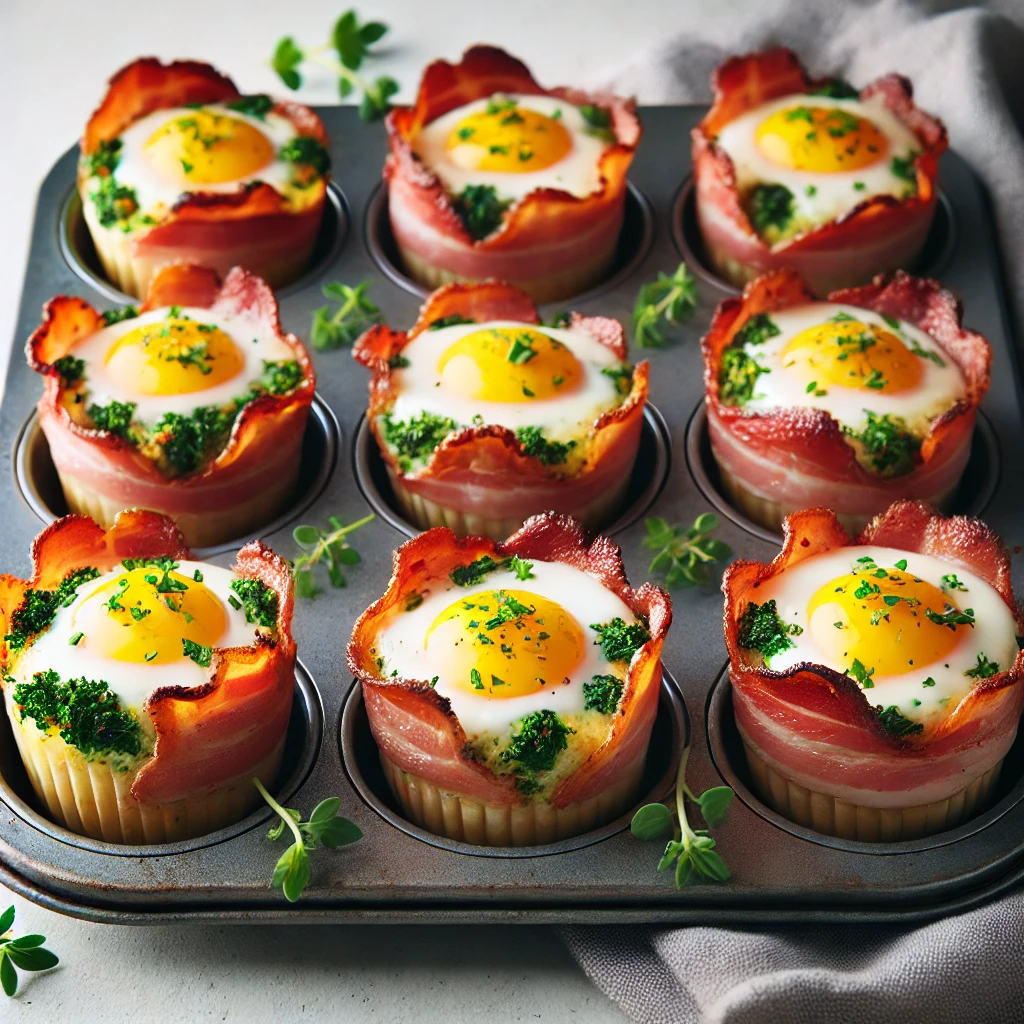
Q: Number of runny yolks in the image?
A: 9